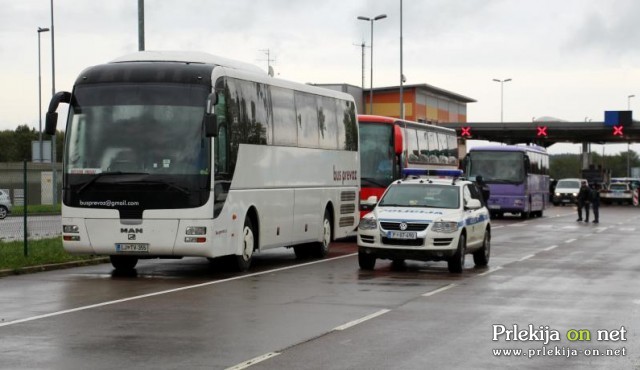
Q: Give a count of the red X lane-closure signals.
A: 3